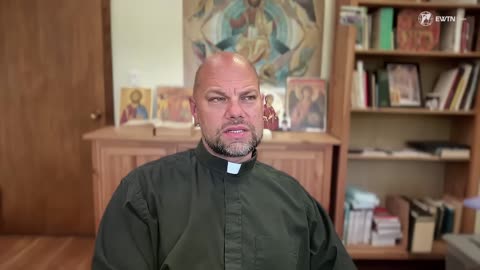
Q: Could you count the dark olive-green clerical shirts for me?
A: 1